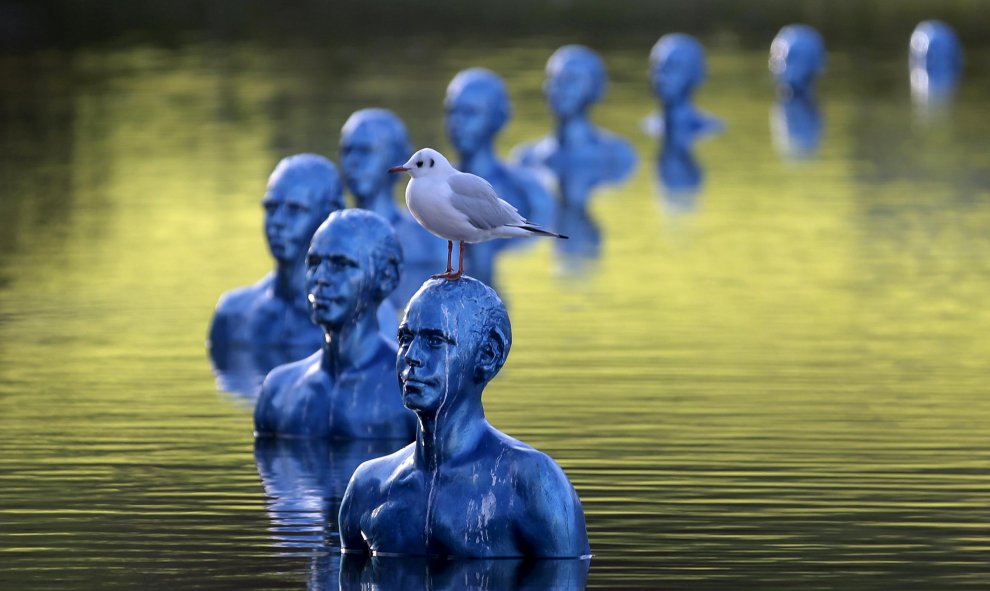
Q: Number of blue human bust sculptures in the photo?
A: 9